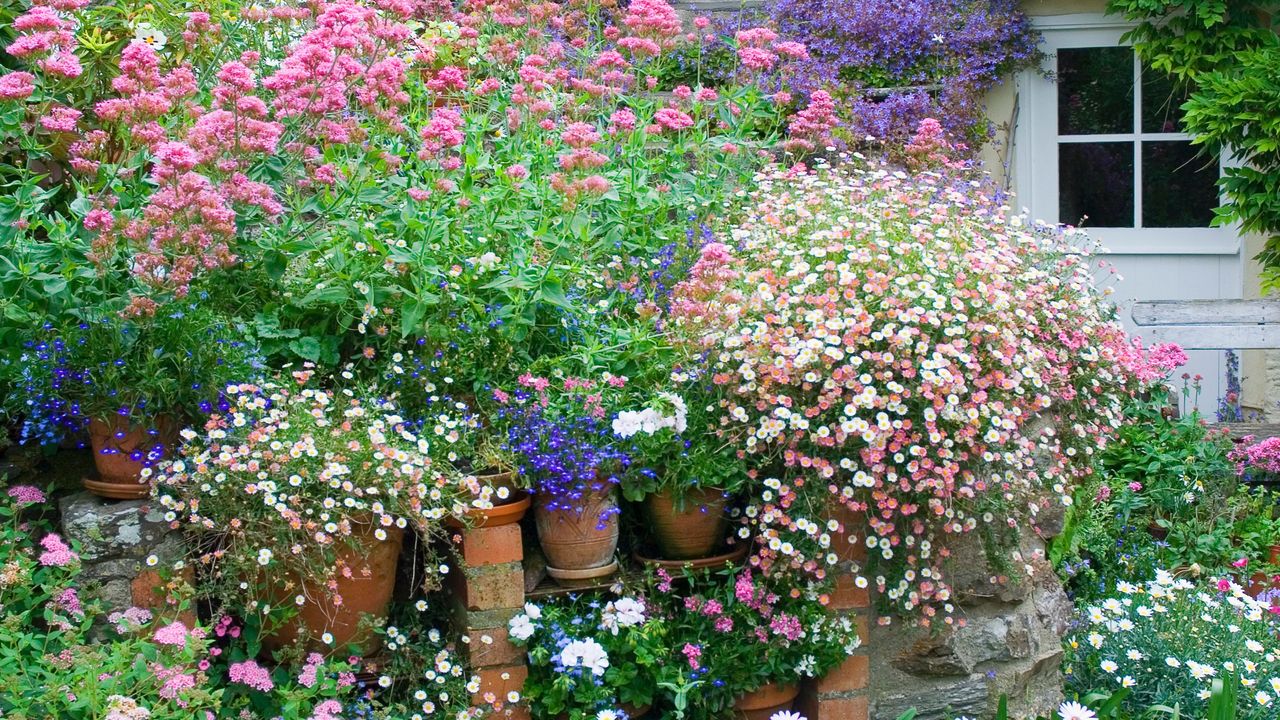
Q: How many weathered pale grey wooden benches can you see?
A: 1